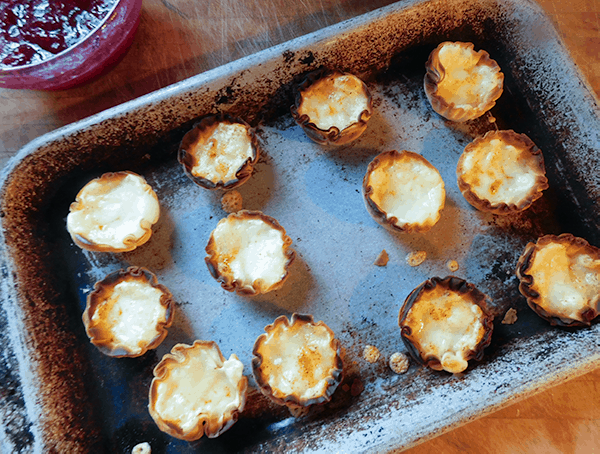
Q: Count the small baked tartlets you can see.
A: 12